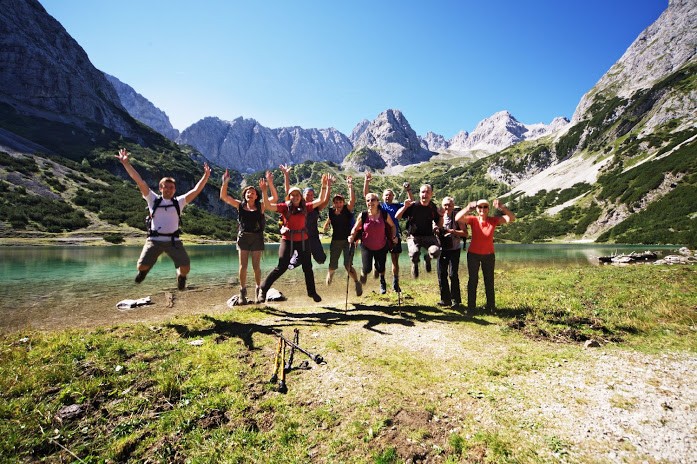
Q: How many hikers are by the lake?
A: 10